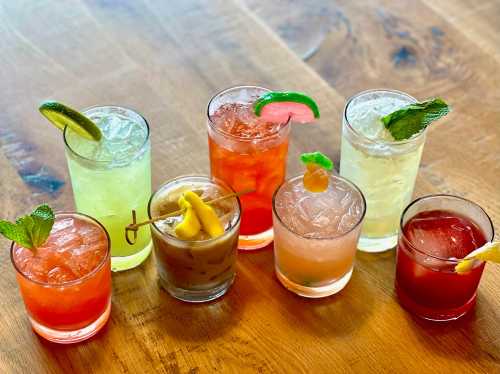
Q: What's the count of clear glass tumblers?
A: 7